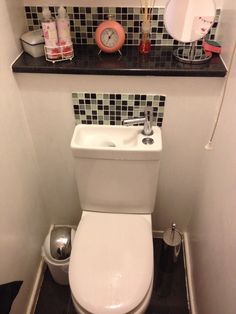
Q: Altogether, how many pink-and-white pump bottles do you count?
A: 2